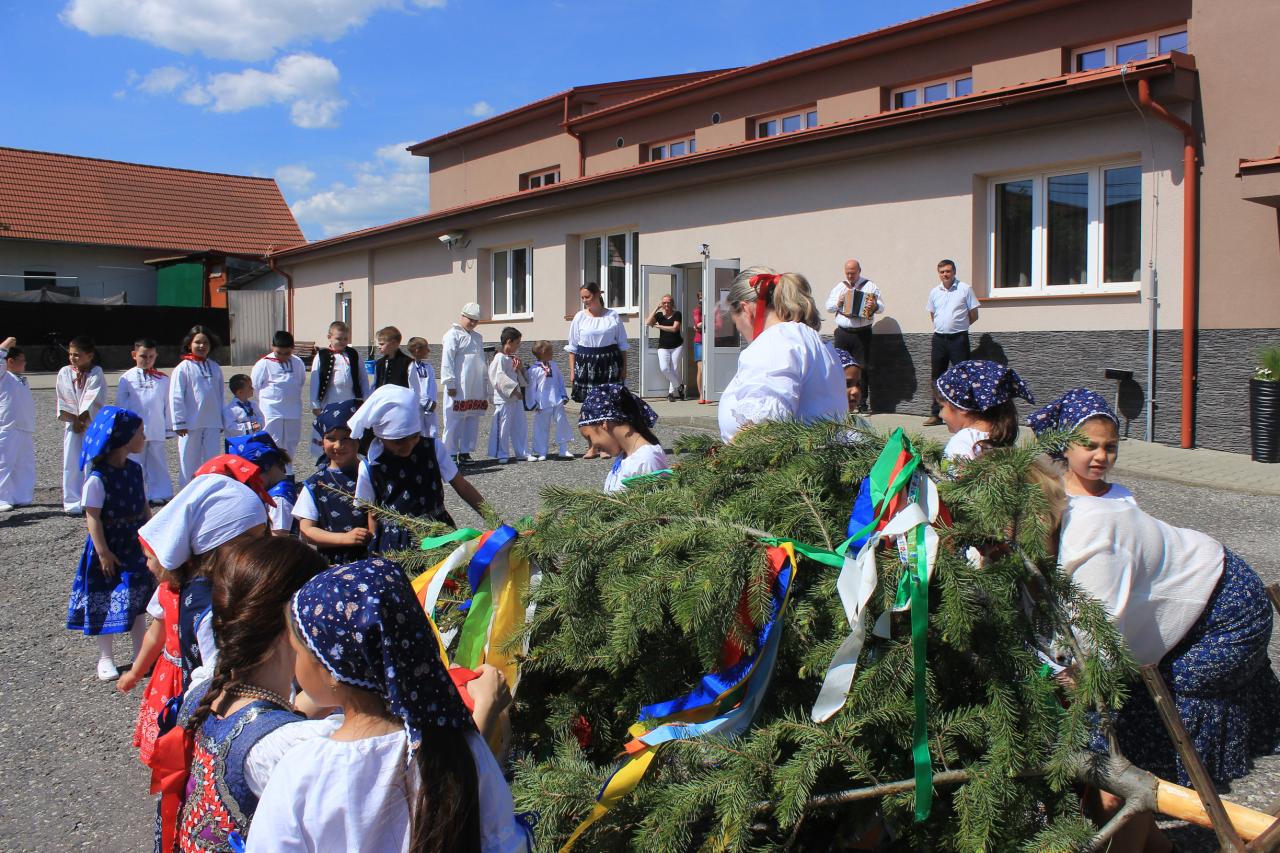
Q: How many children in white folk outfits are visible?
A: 12